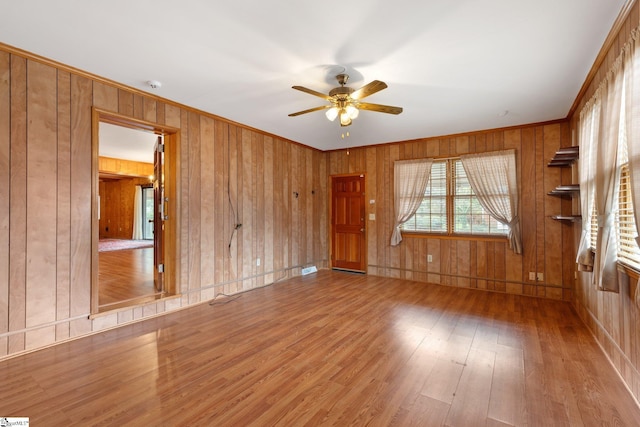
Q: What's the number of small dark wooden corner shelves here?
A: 3